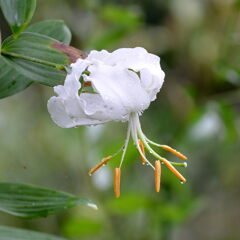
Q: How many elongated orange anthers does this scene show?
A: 6